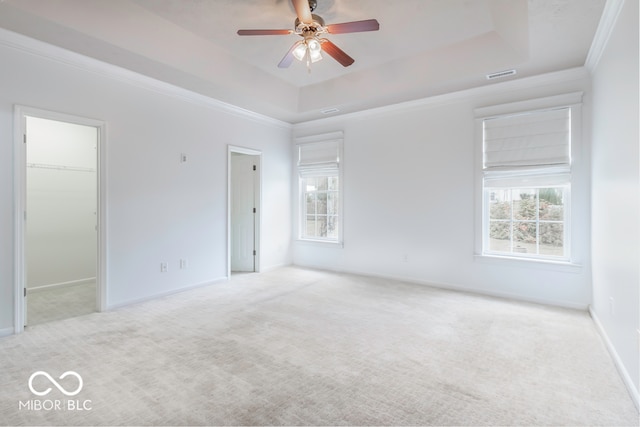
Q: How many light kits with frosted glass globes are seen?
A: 1